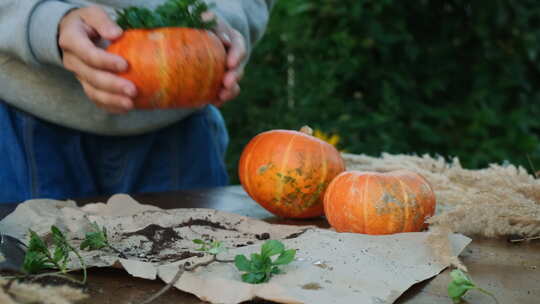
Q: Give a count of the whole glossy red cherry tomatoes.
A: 0